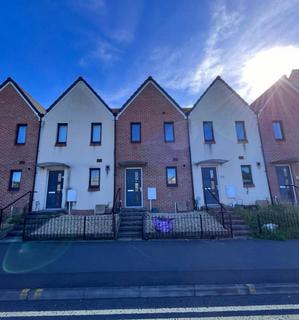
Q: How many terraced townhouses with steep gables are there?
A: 5